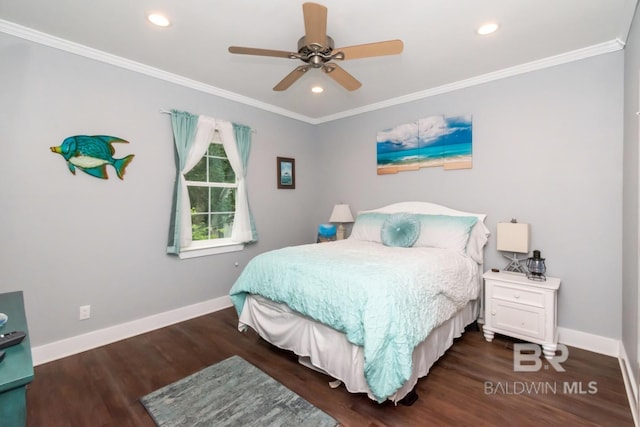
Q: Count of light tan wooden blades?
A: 5